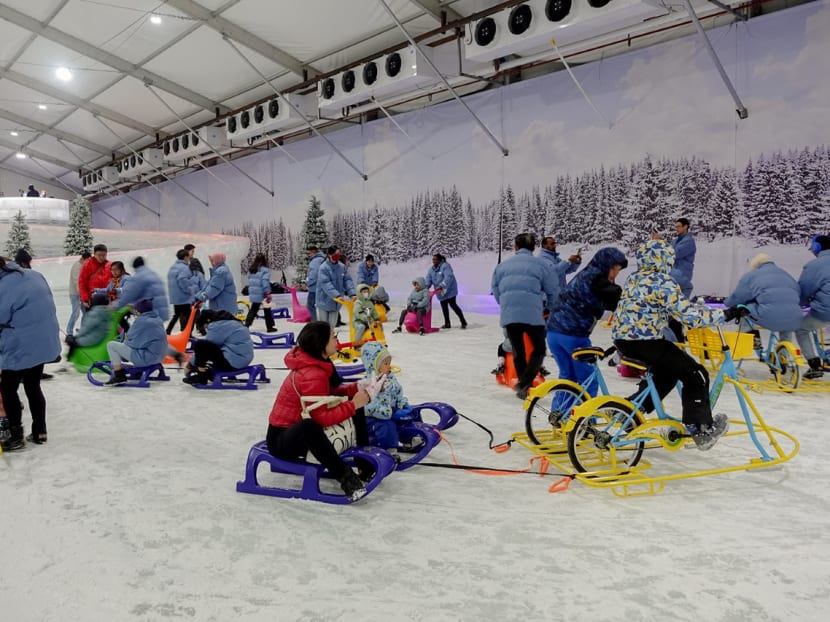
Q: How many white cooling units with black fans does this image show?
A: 6